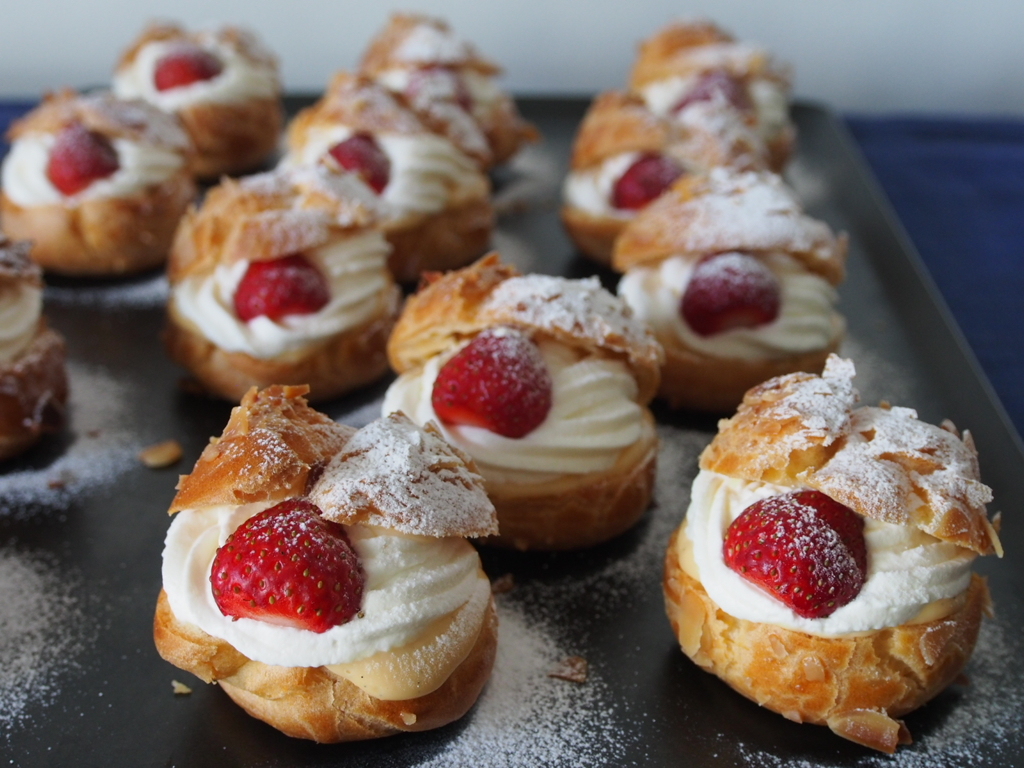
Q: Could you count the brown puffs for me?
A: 12